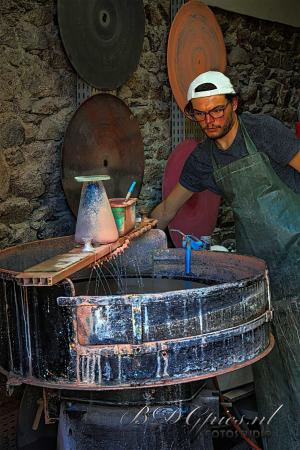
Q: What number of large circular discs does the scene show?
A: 4